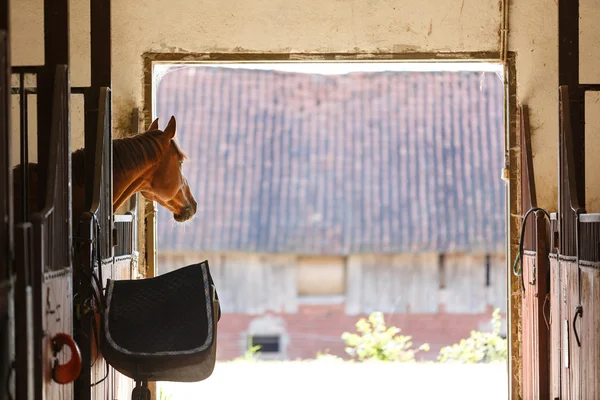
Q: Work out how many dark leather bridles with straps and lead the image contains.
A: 1